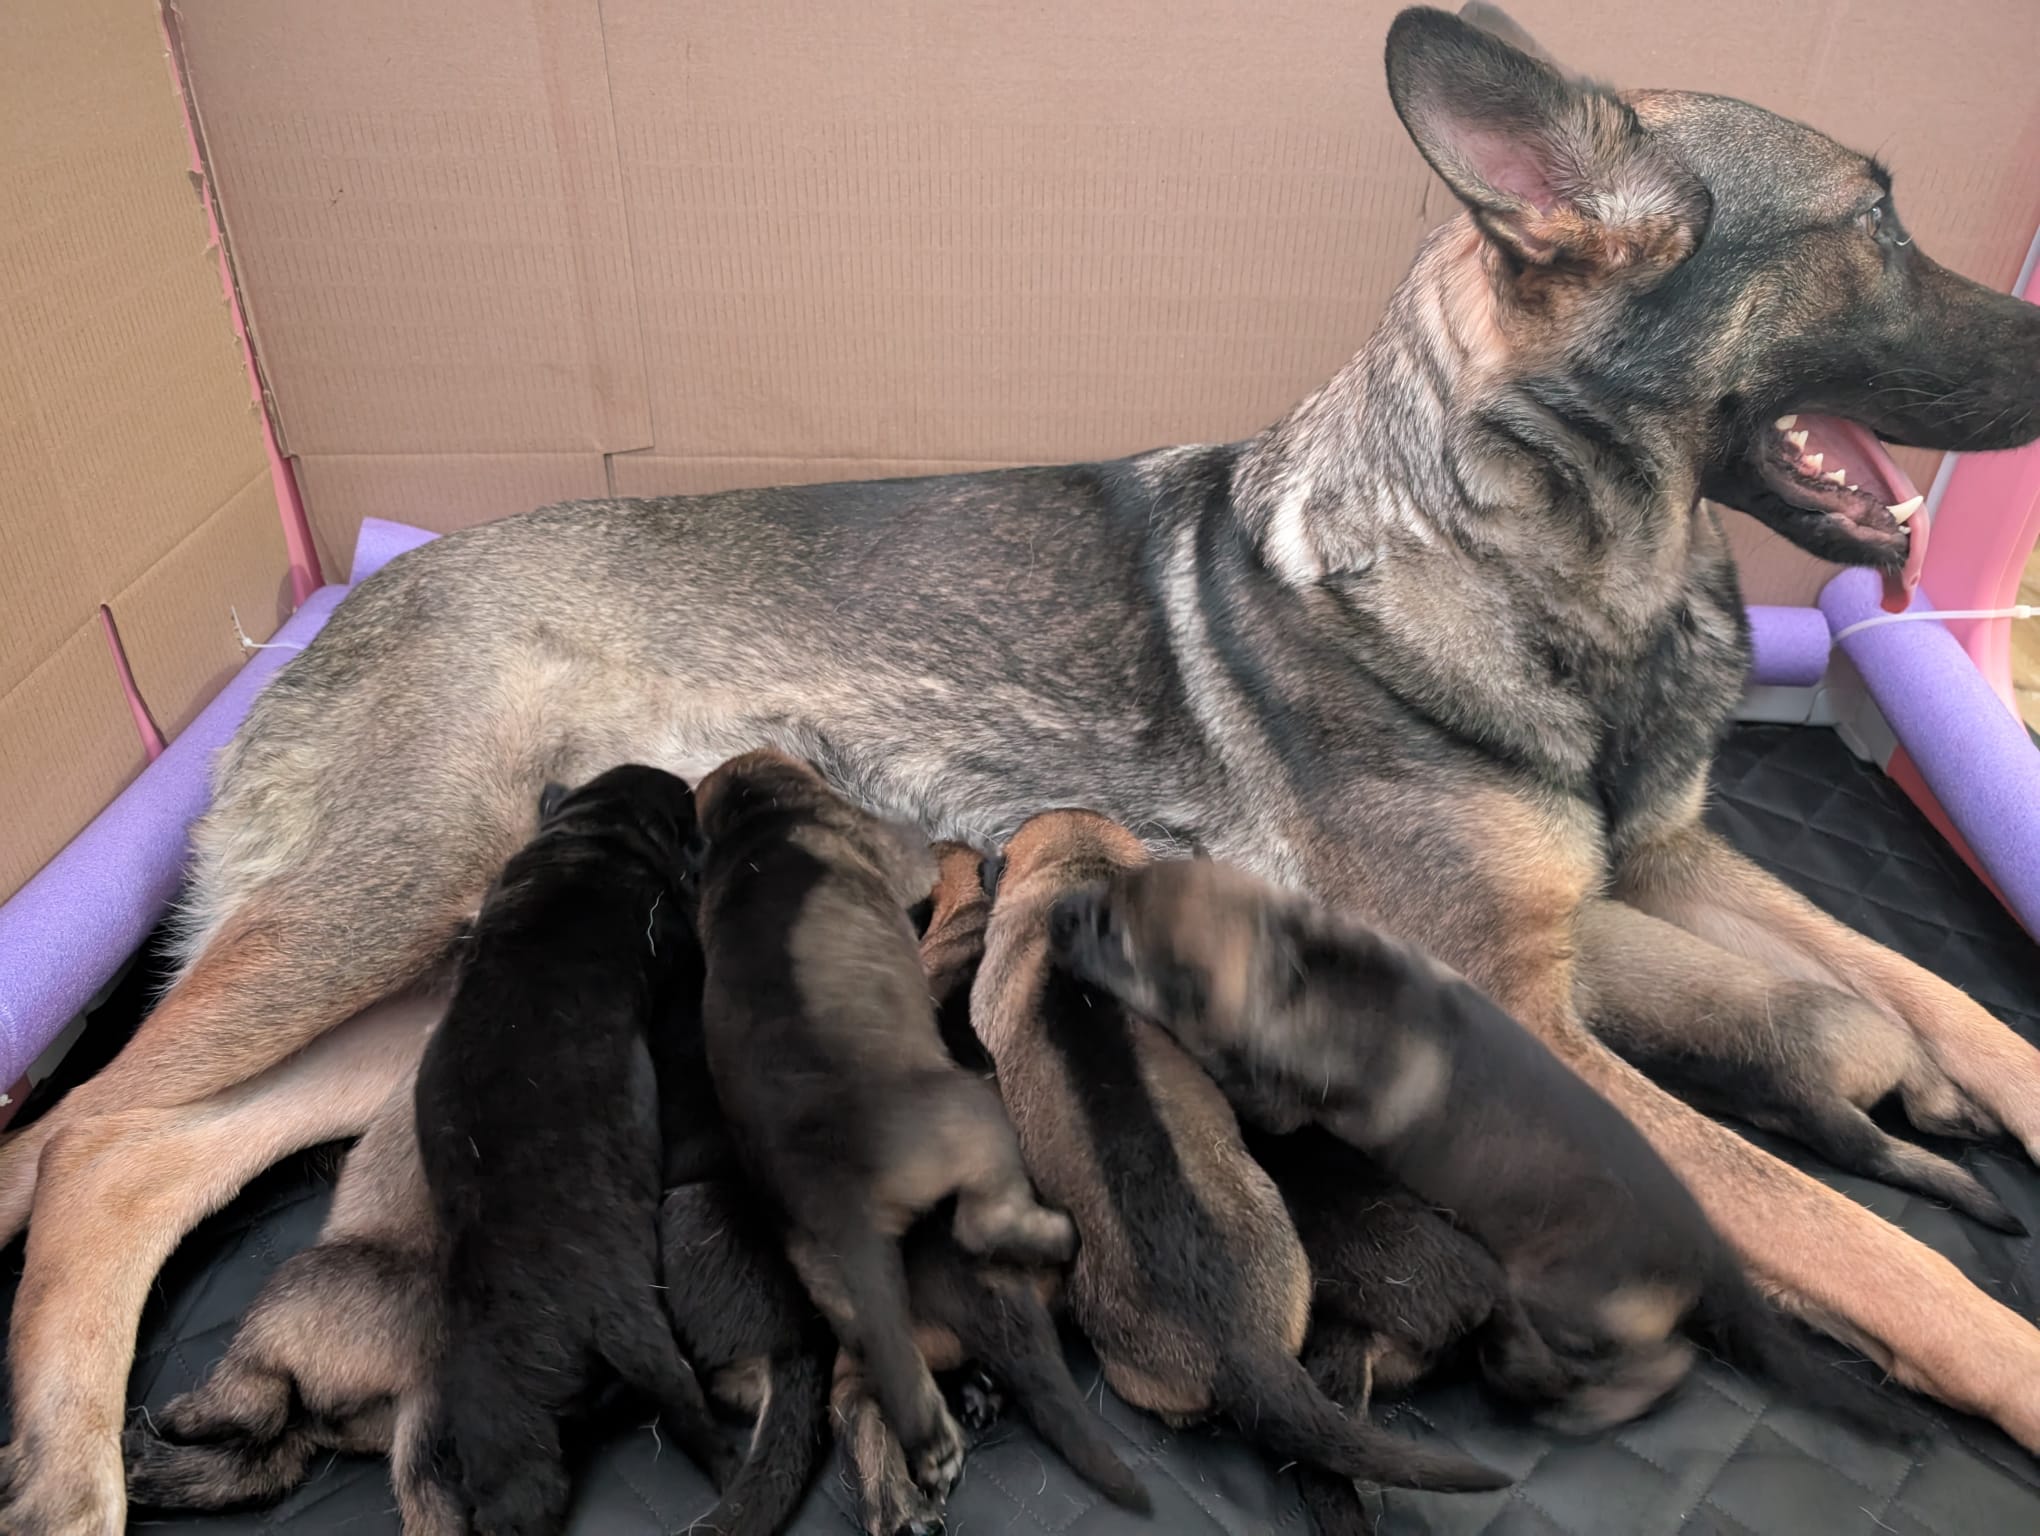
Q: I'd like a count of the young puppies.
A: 9